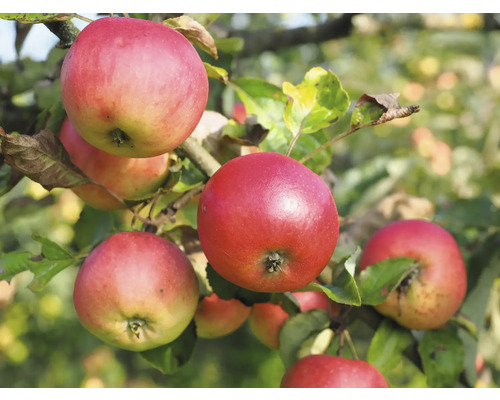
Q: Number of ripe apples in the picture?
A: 8